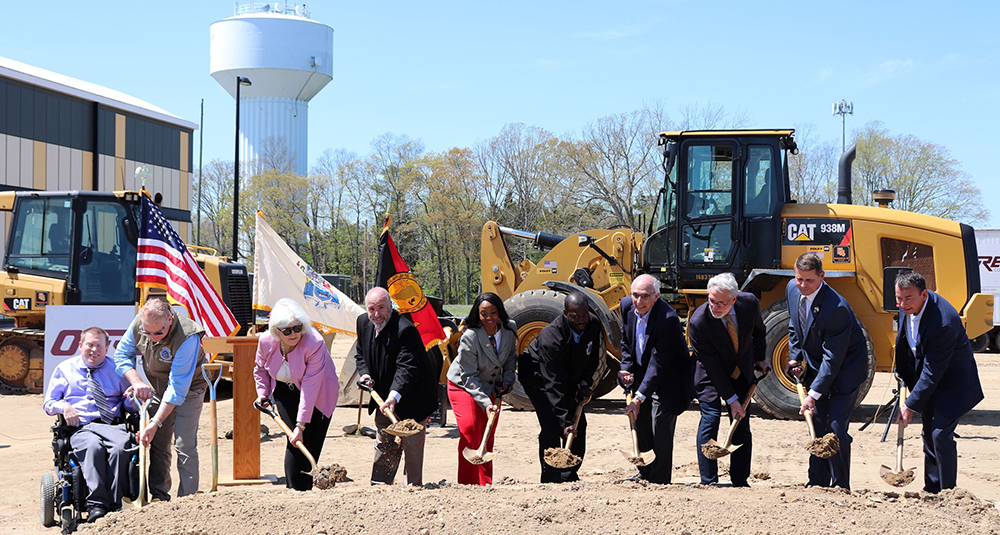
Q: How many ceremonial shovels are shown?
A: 10